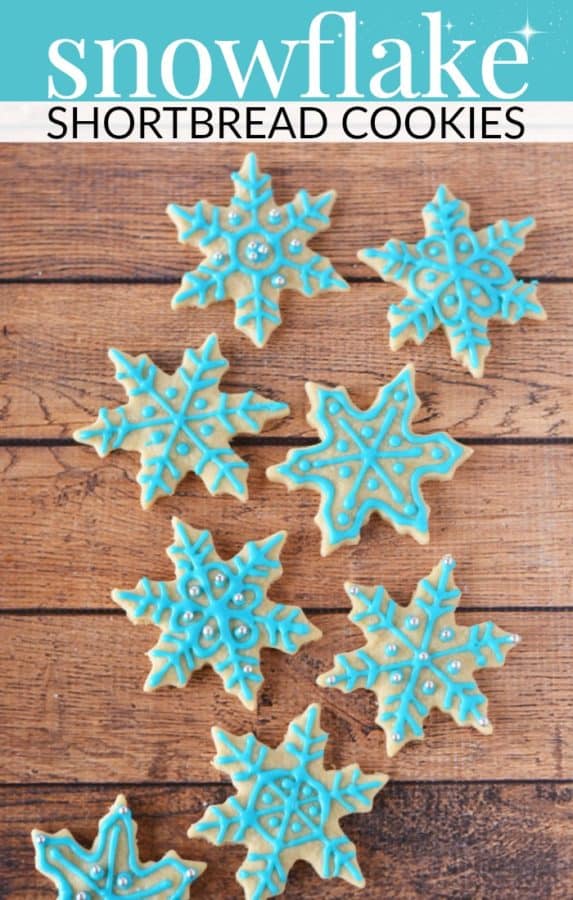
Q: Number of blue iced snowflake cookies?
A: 8